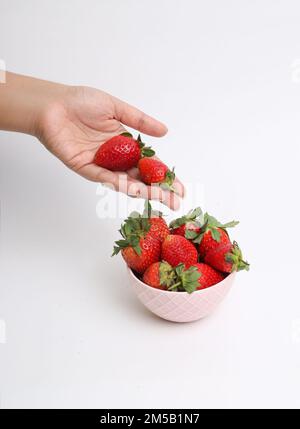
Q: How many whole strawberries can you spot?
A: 10